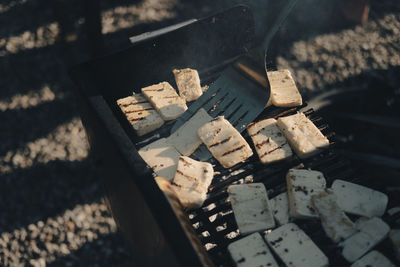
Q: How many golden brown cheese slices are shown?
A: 8